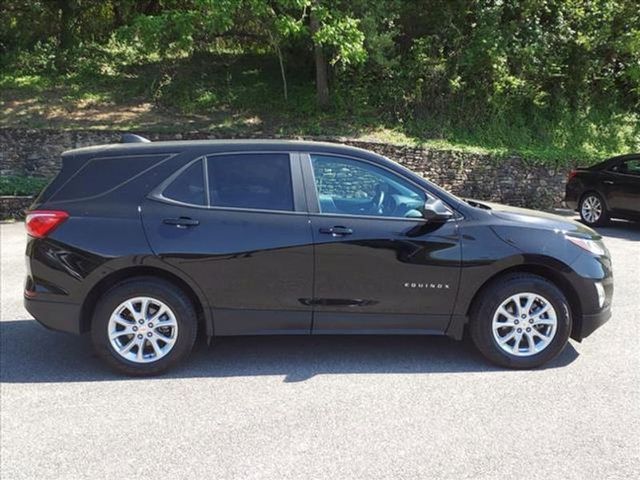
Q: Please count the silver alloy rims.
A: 3